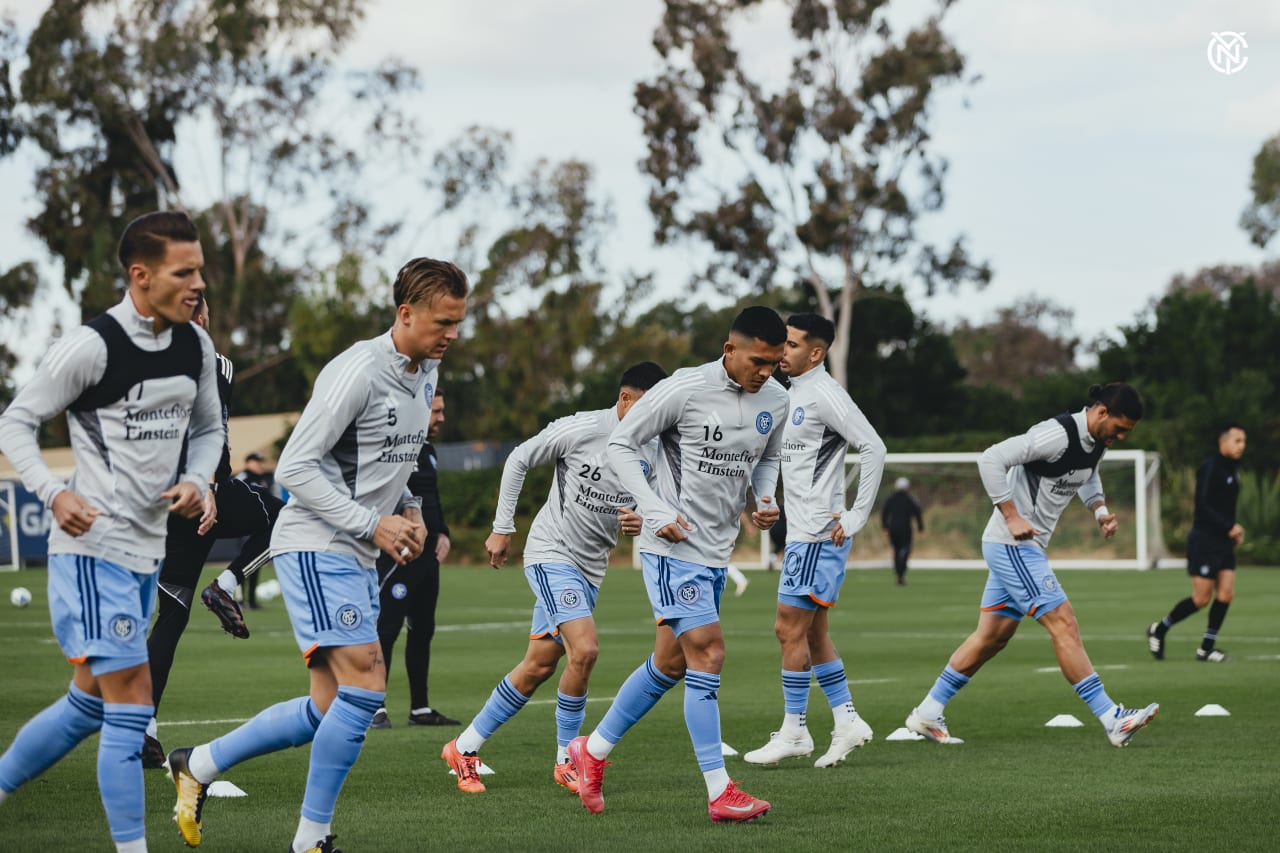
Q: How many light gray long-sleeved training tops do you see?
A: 6